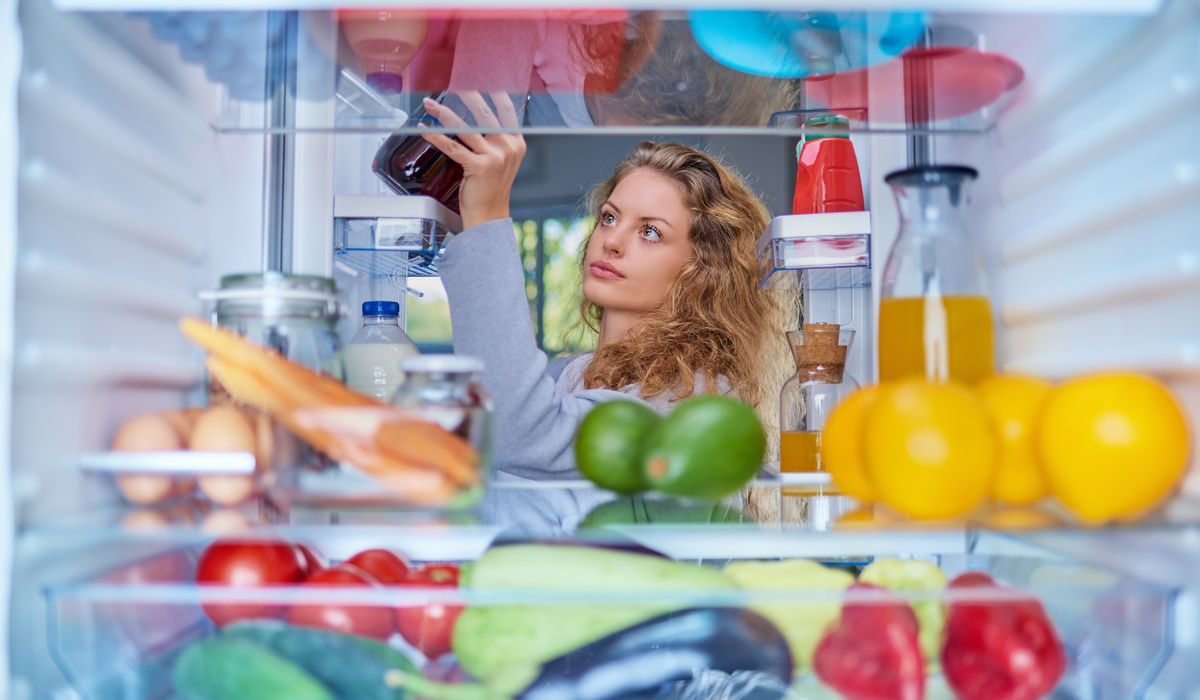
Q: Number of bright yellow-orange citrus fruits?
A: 4